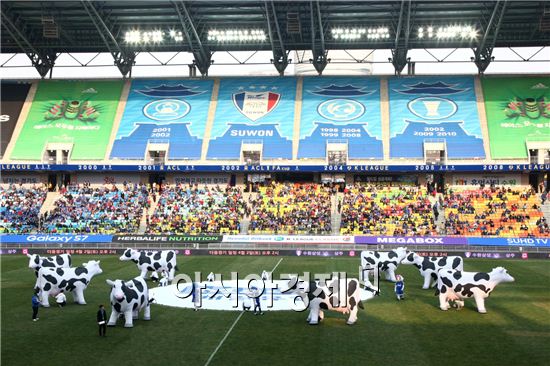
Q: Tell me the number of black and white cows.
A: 8